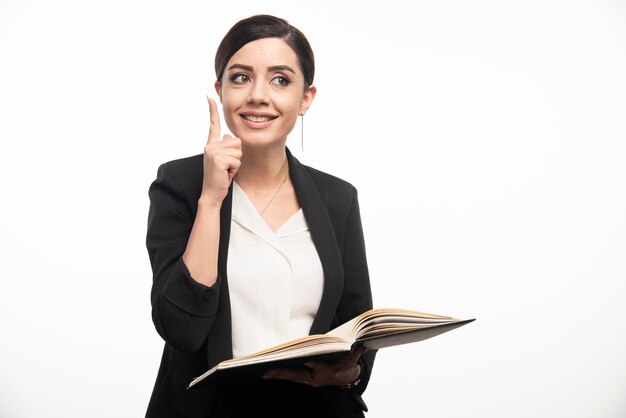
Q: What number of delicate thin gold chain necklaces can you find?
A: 1